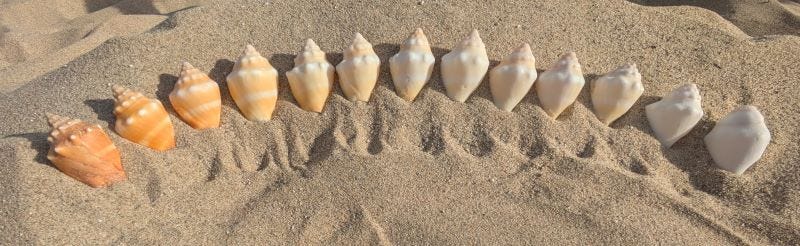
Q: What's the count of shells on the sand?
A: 13